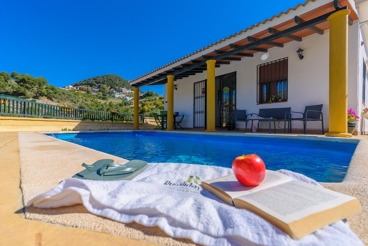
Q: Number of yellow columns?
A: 4